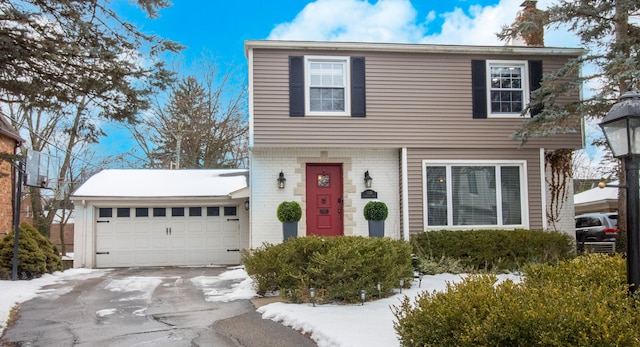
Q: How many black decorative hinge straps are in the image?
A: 4